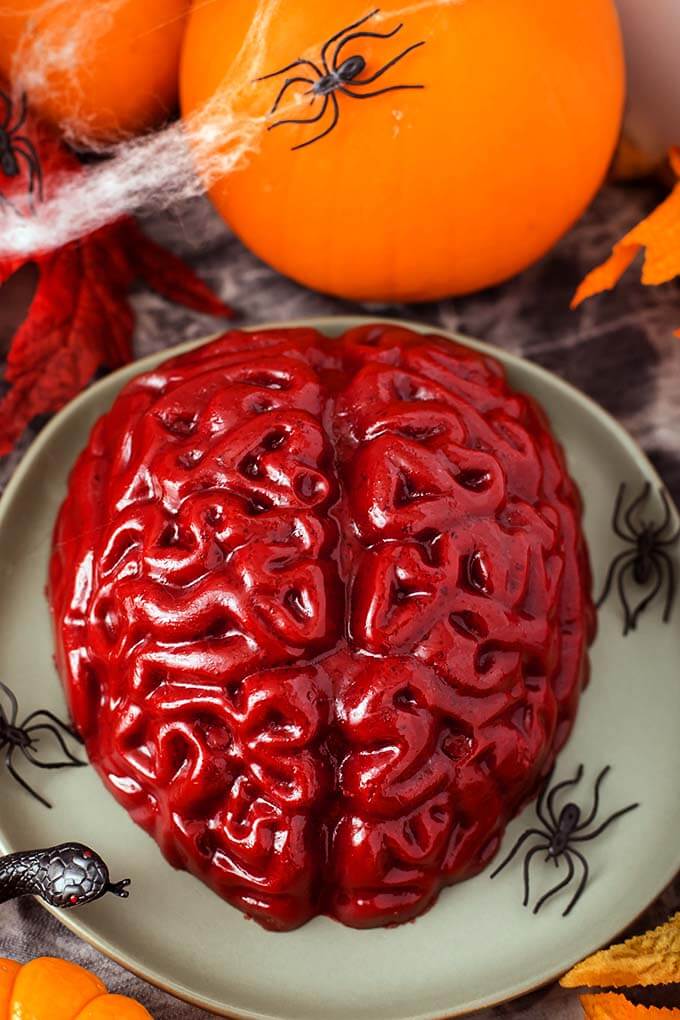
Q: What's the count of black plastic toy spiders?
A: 5